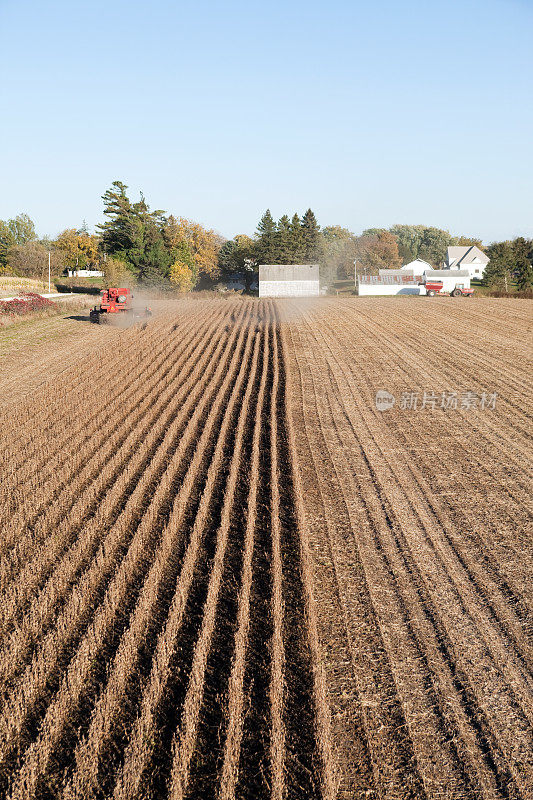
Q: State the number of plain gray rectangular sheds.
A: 1